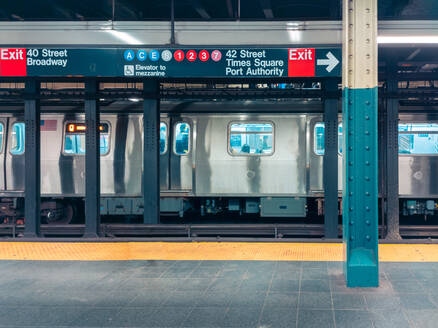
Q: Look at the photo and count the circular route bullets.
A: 8